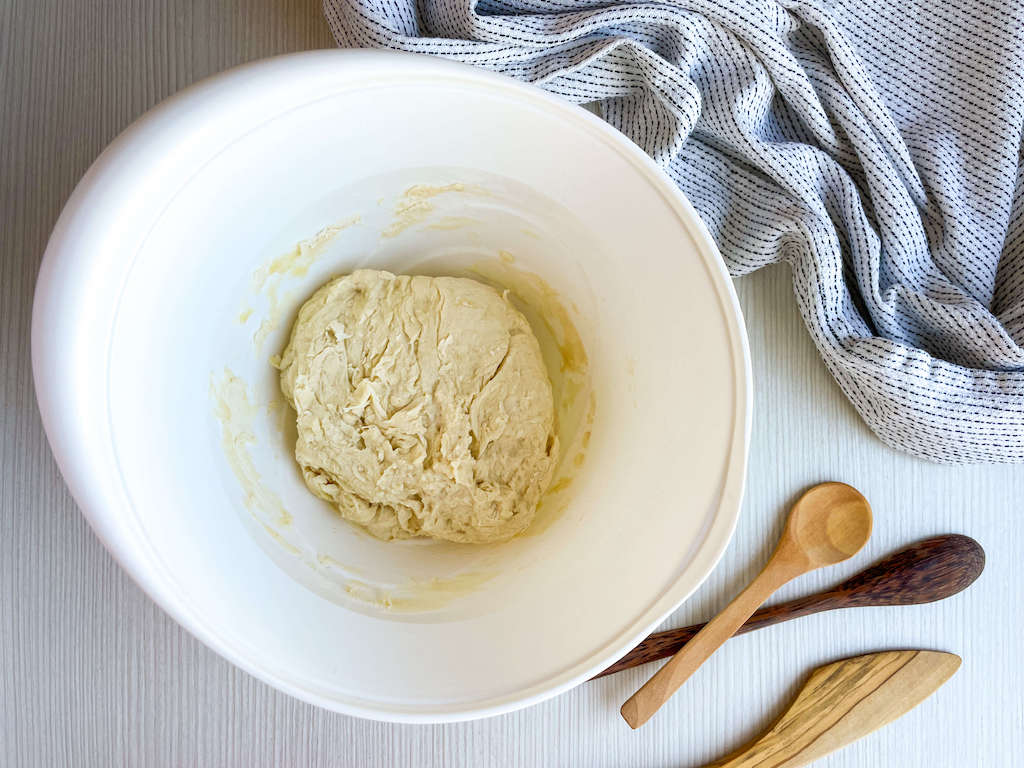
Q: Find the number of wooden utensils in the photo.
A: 3